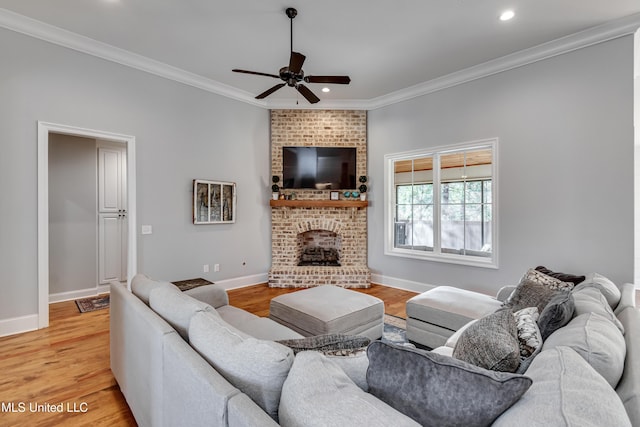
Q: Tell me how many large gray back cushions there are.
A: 8